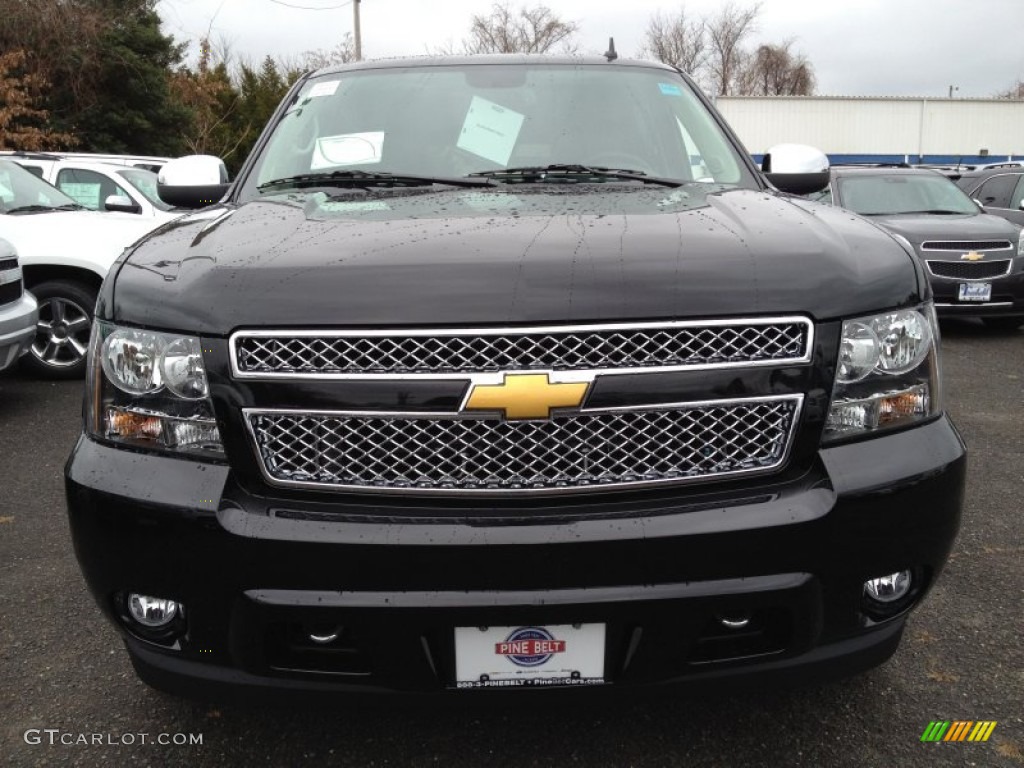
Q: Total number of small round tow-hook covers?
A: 2